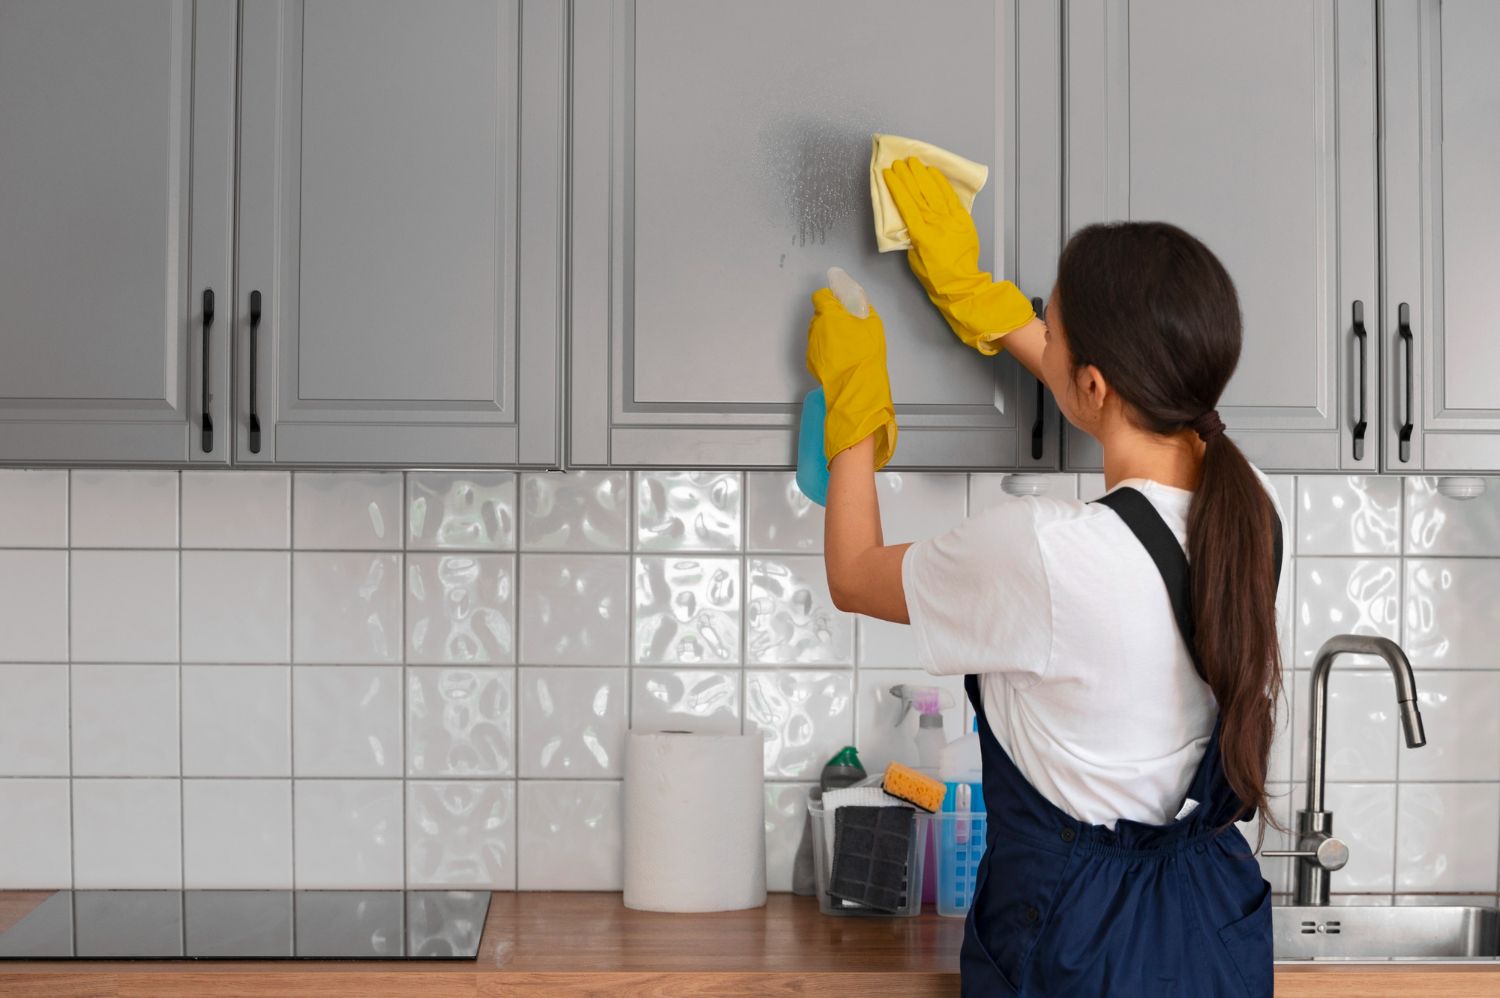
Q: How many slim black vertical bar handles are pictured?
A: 5